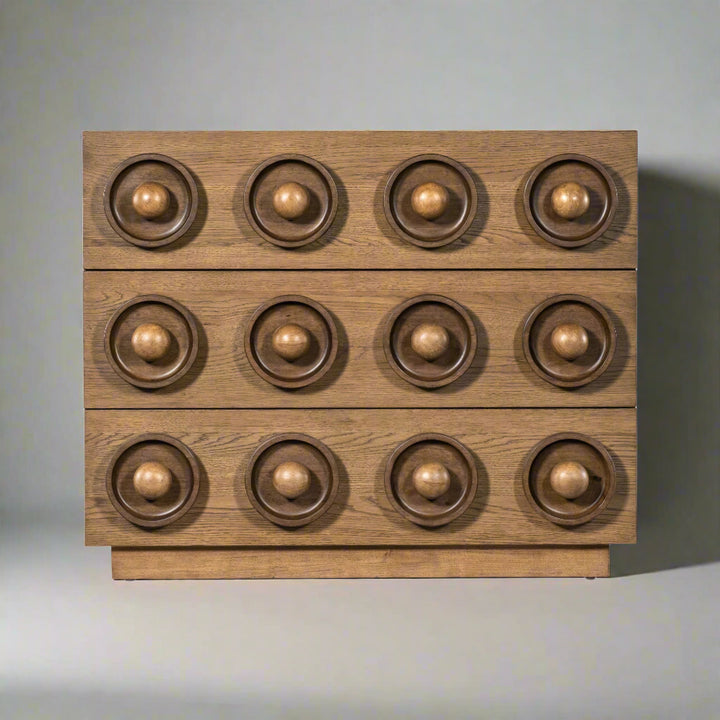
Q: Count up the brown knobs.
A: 12